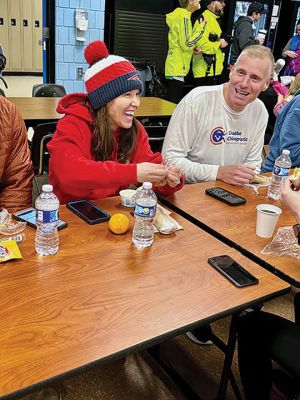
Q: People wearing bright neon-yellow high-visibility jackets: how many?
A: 2